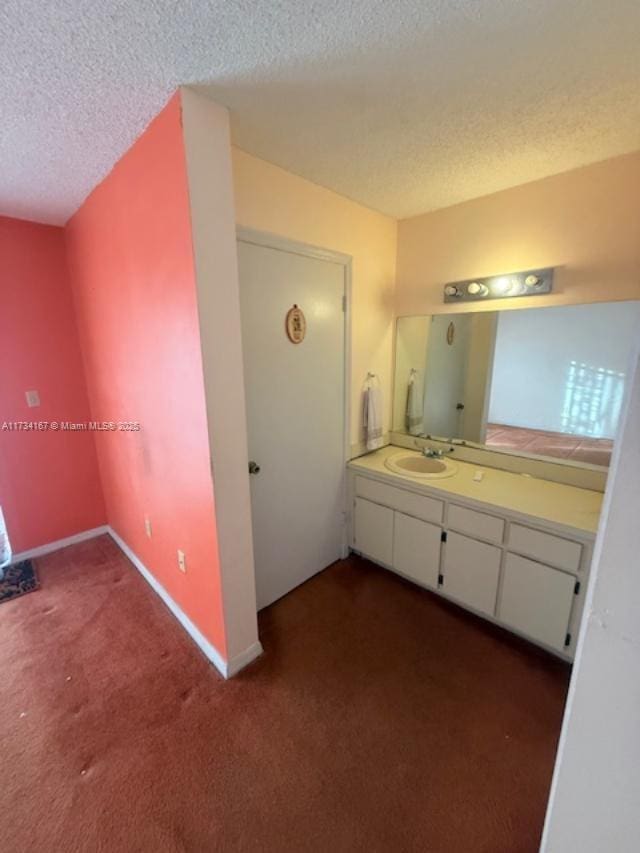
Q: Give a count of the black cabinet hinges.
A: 4